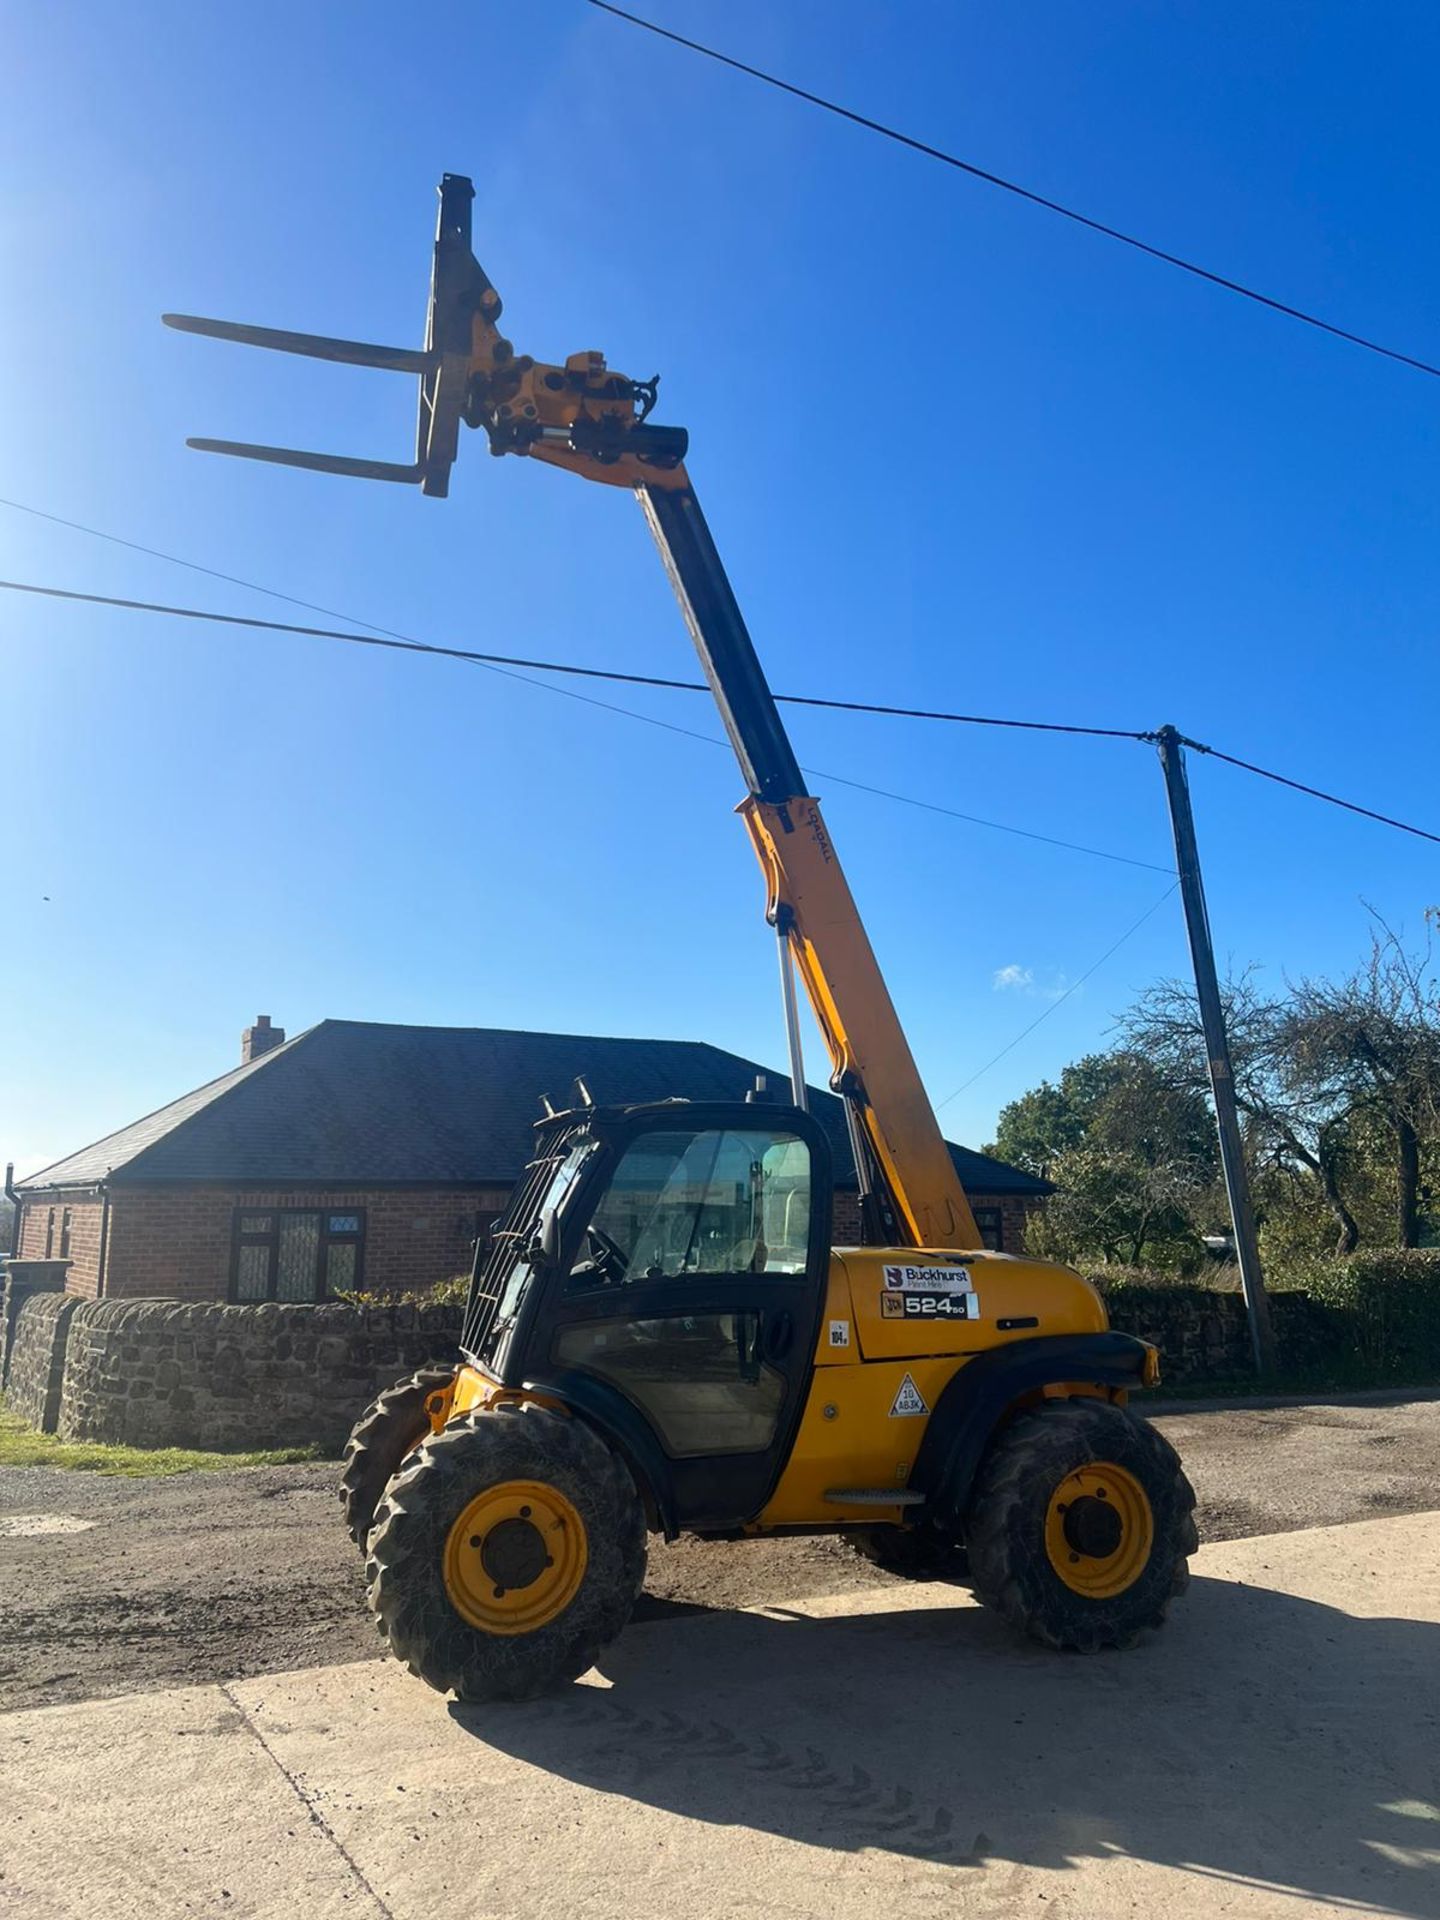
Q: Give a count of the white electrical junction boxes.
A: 0